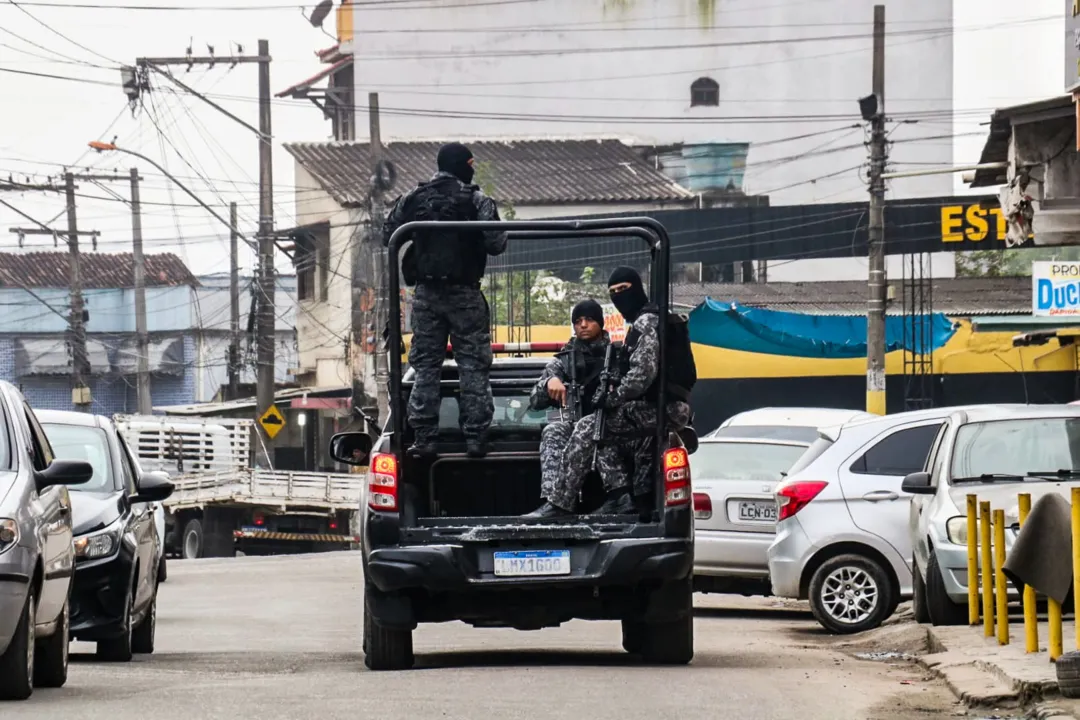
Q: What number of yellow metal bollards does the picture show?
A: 6